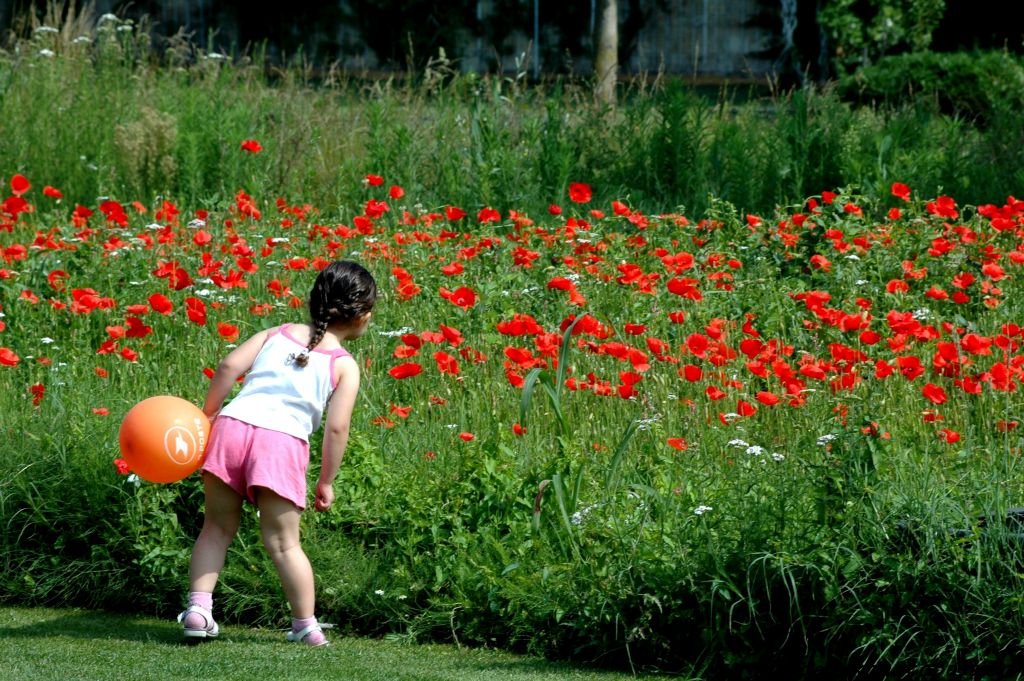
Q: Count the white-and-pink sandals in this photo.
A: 2